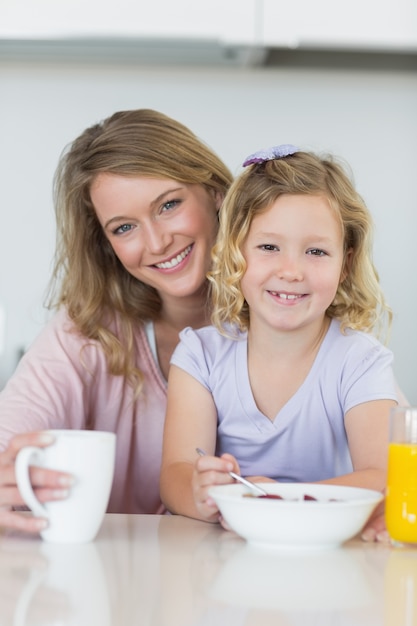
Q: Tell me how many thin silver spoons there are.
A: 1